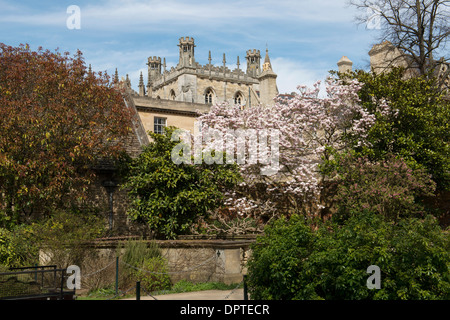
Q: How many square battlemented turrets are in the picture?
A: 3